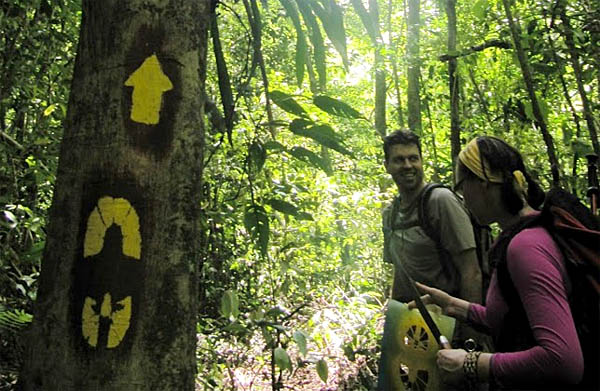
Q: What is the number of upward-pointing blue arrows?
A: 0